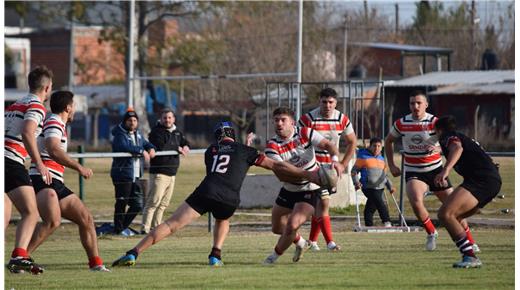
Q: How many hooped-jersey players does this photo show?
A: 5